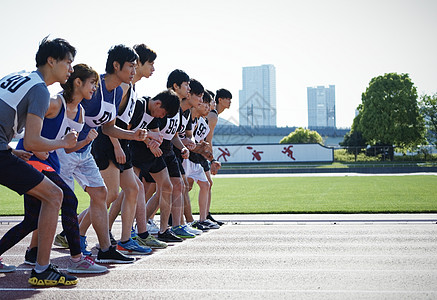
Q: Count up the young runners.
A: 10